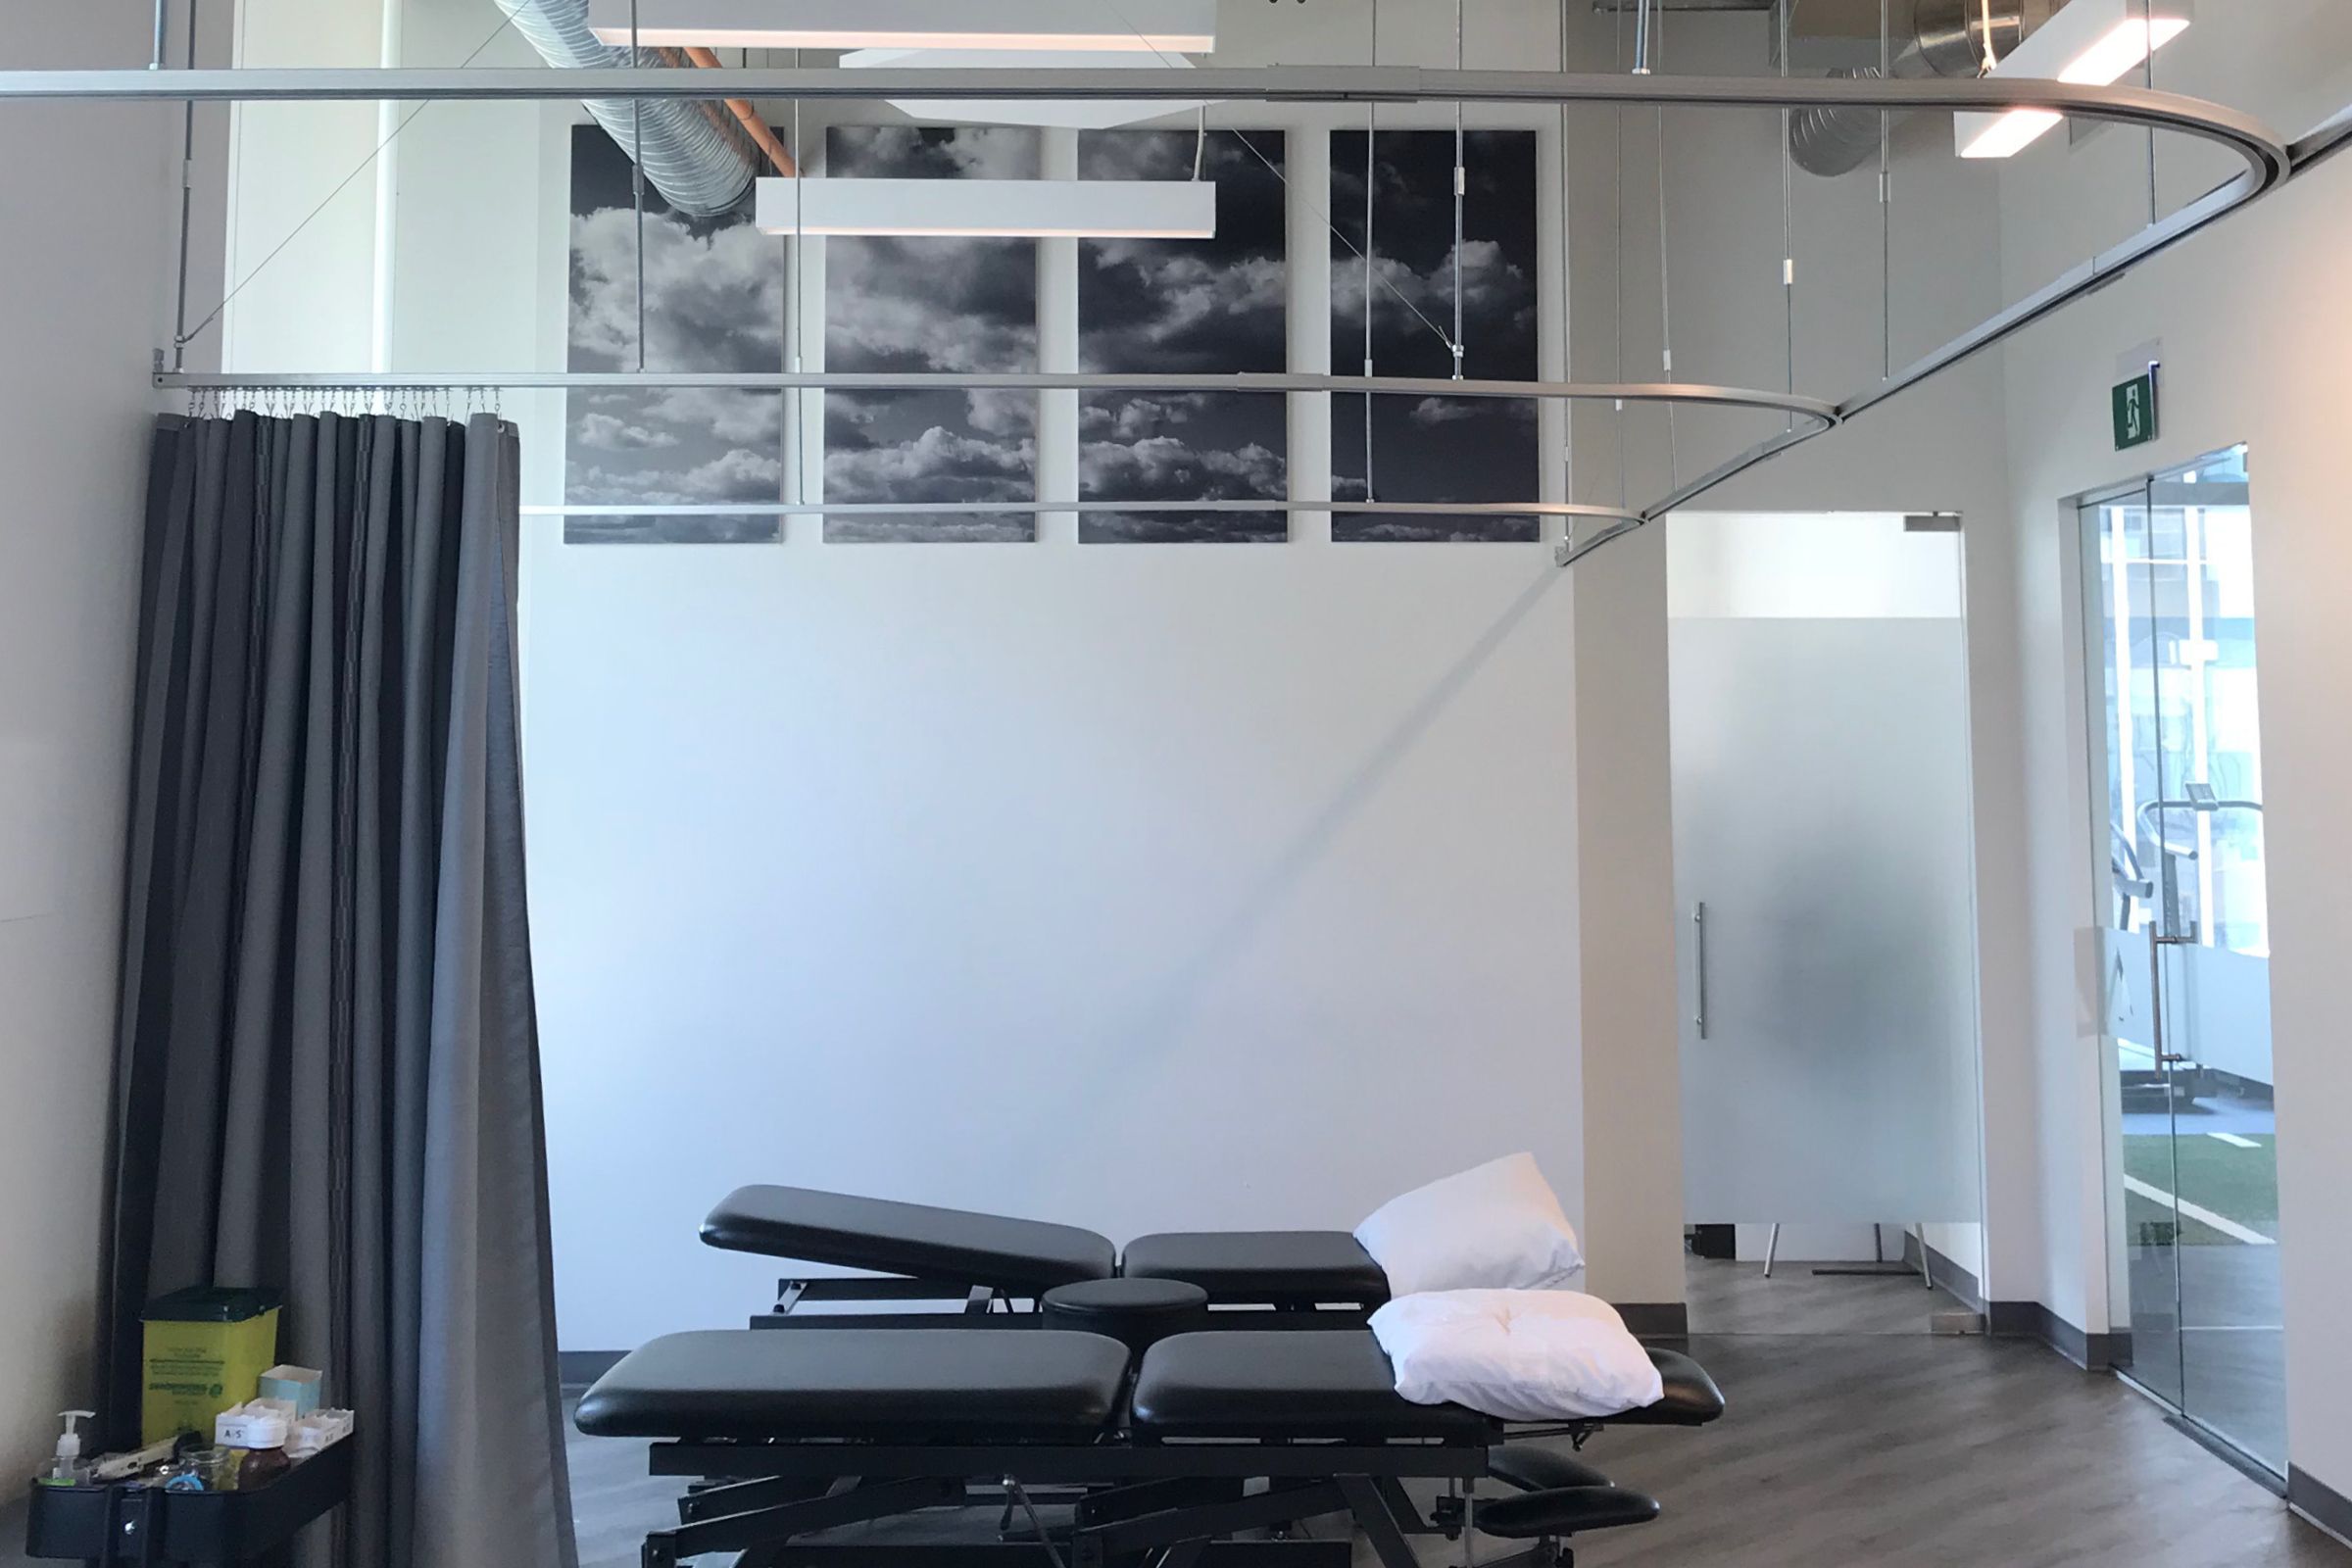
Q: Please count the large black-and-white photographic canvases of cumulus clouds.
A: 4